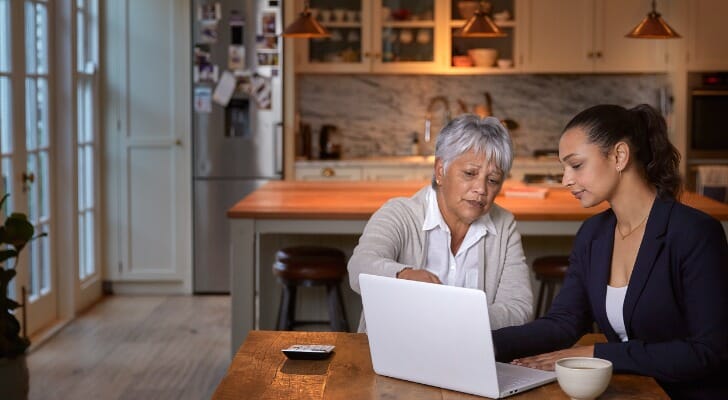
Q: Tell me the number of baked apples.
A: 0